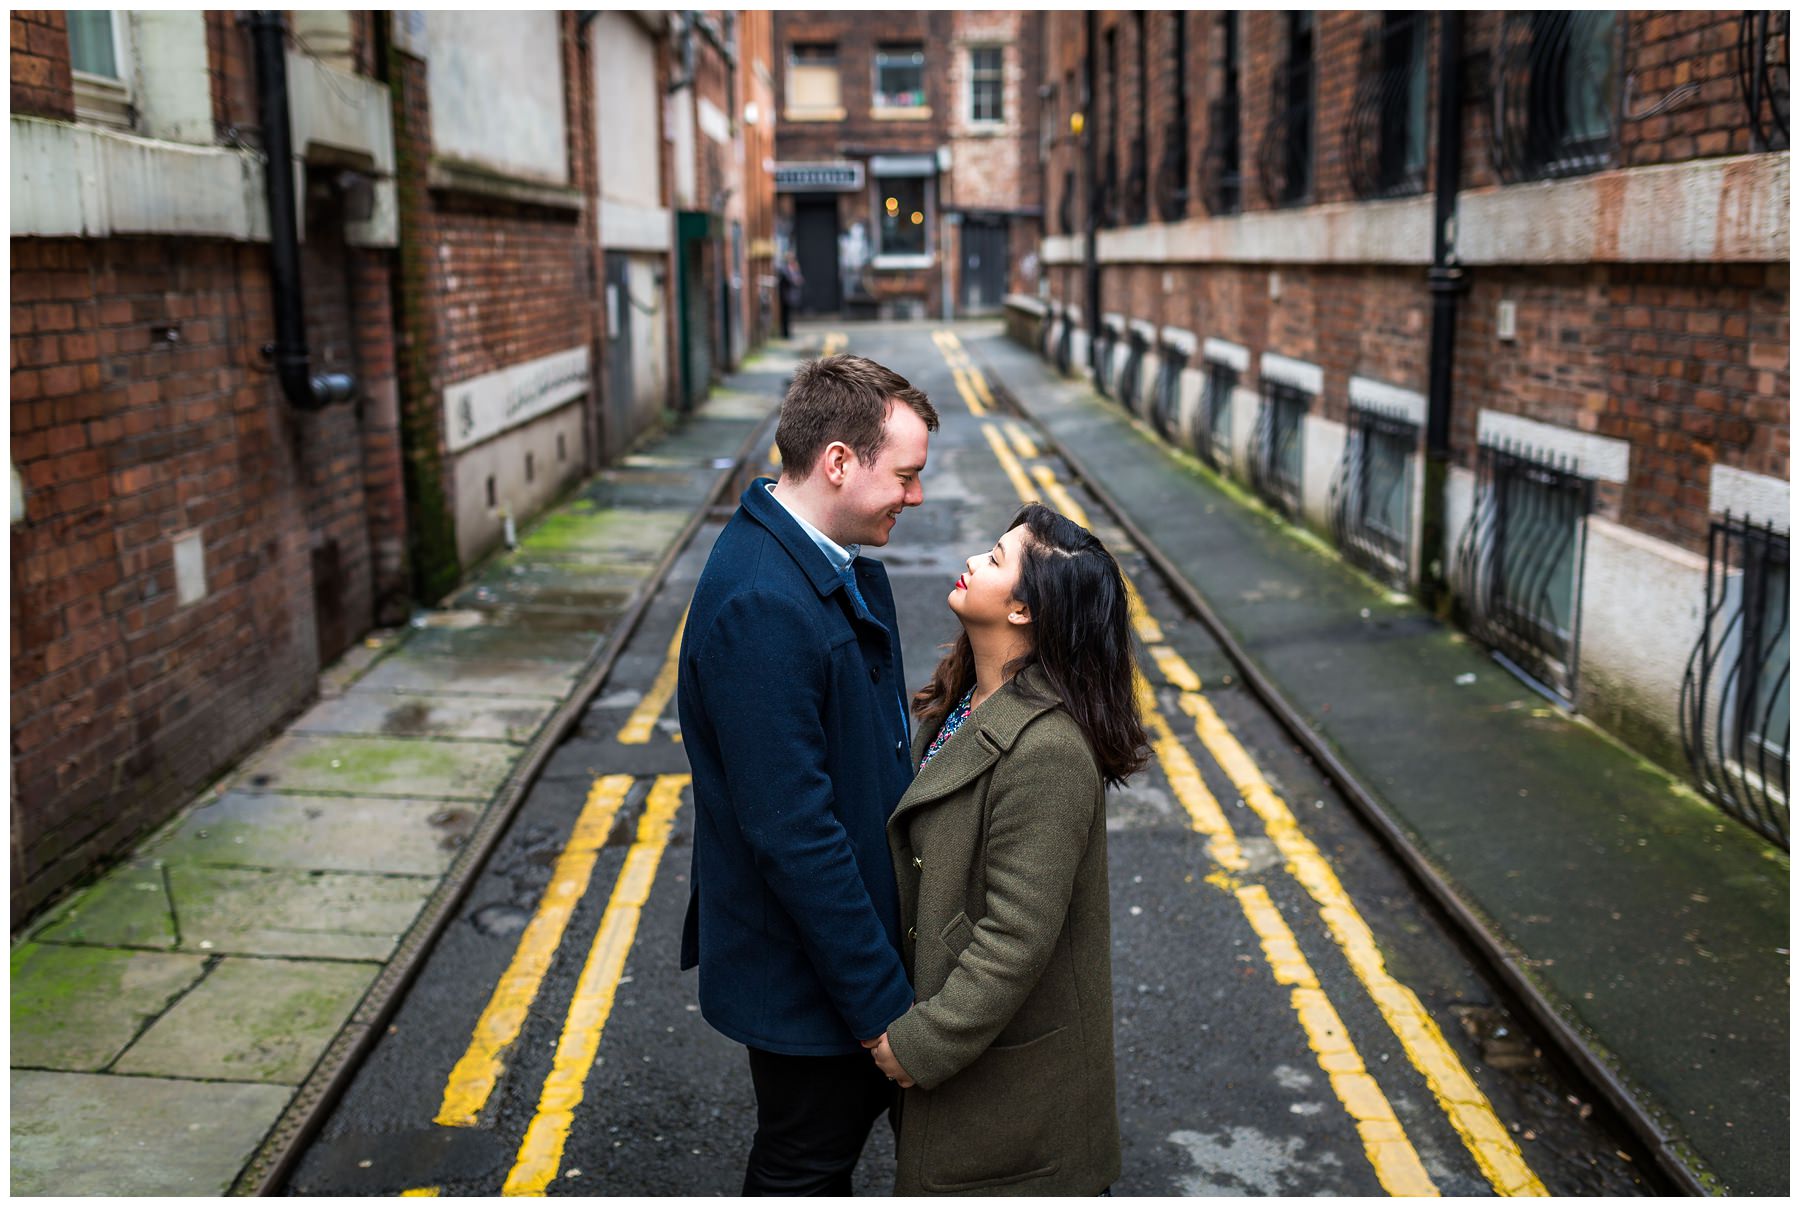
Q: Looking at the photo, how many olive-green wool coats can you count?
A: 1